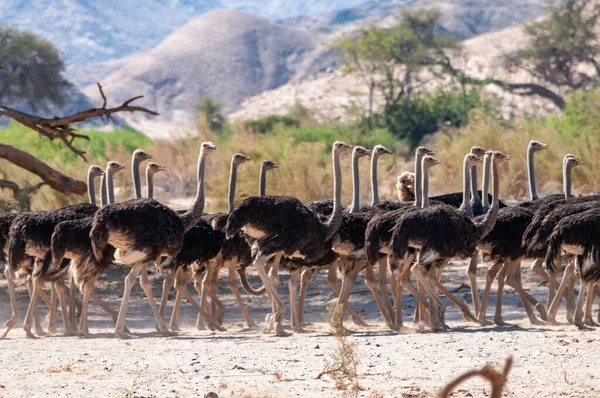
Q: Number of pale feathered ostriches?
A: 1